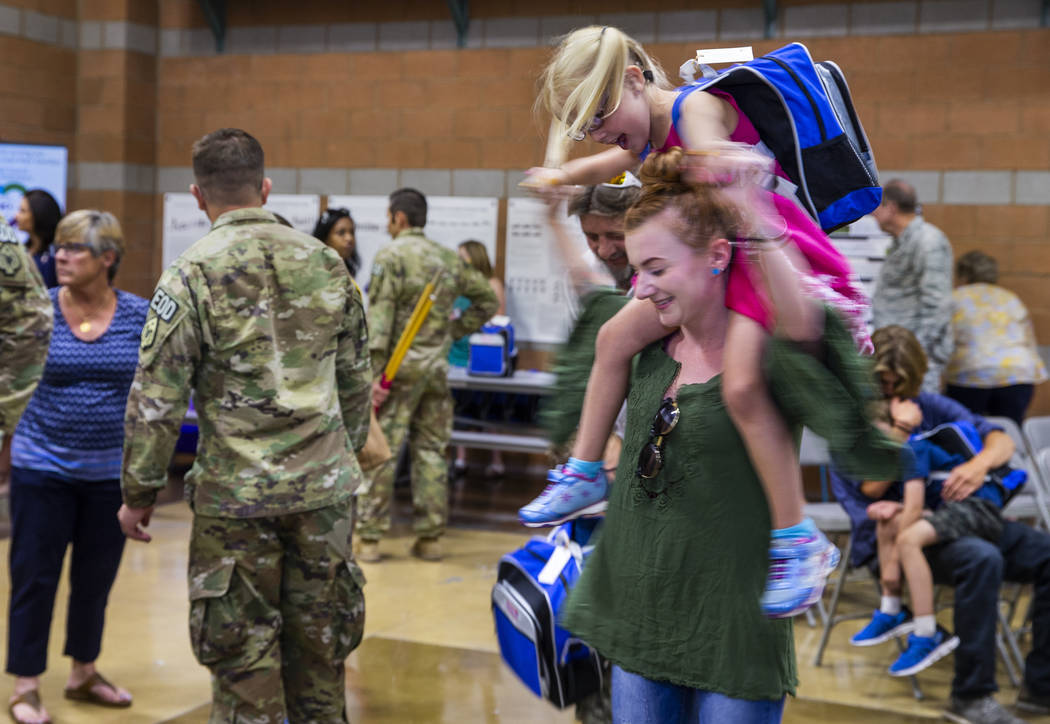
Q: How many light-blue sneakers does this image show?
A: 2